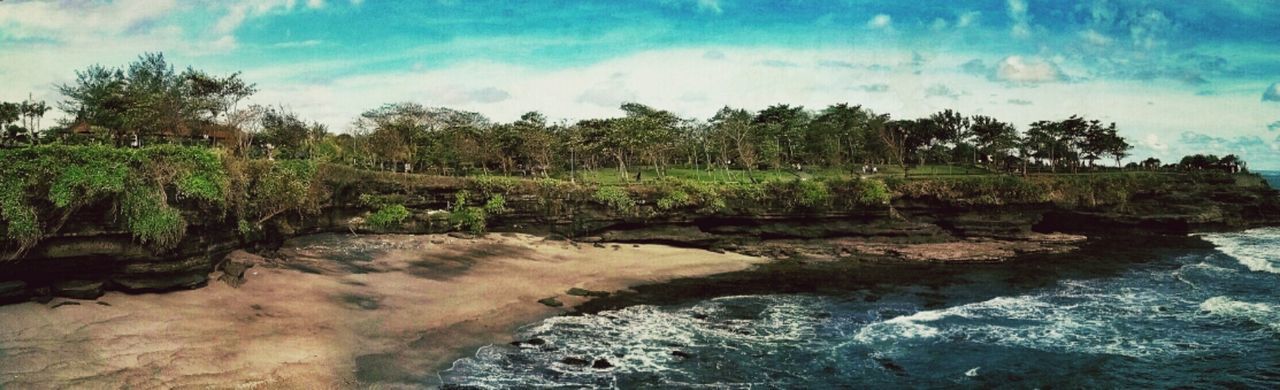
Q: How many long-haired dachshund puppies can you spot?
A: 0